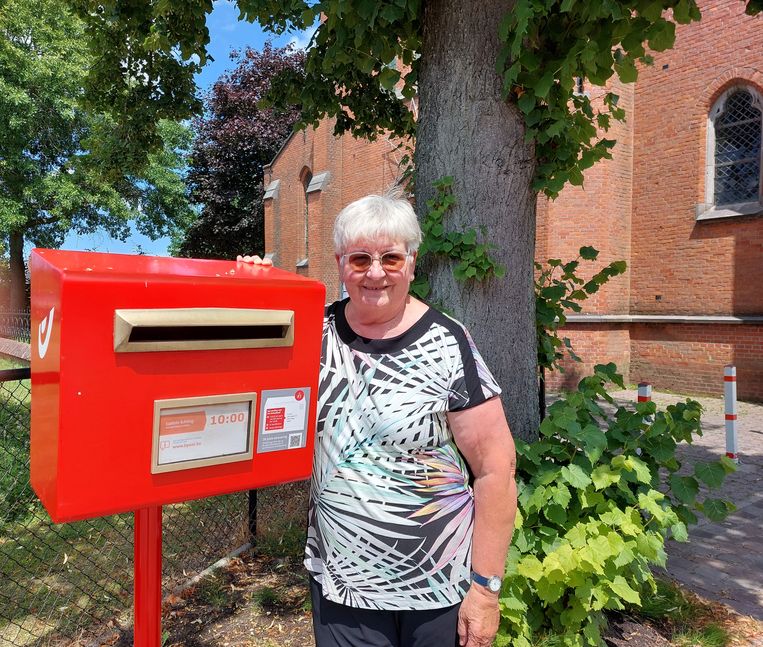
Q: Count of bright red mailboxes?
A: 1